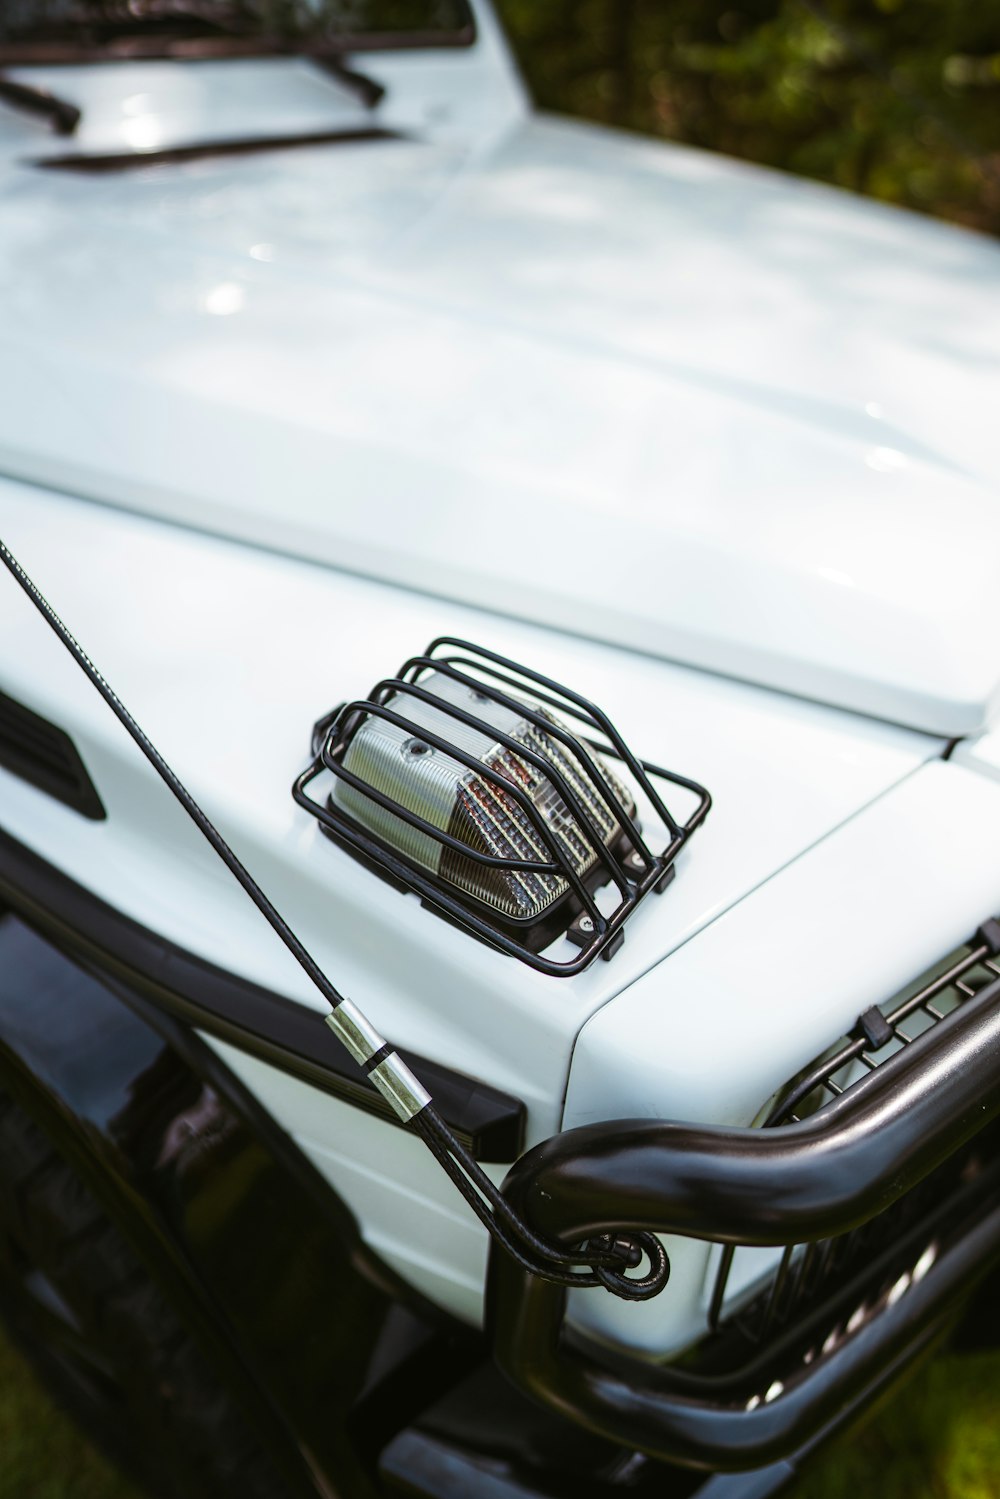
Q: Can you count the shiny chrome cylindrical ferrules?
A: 2